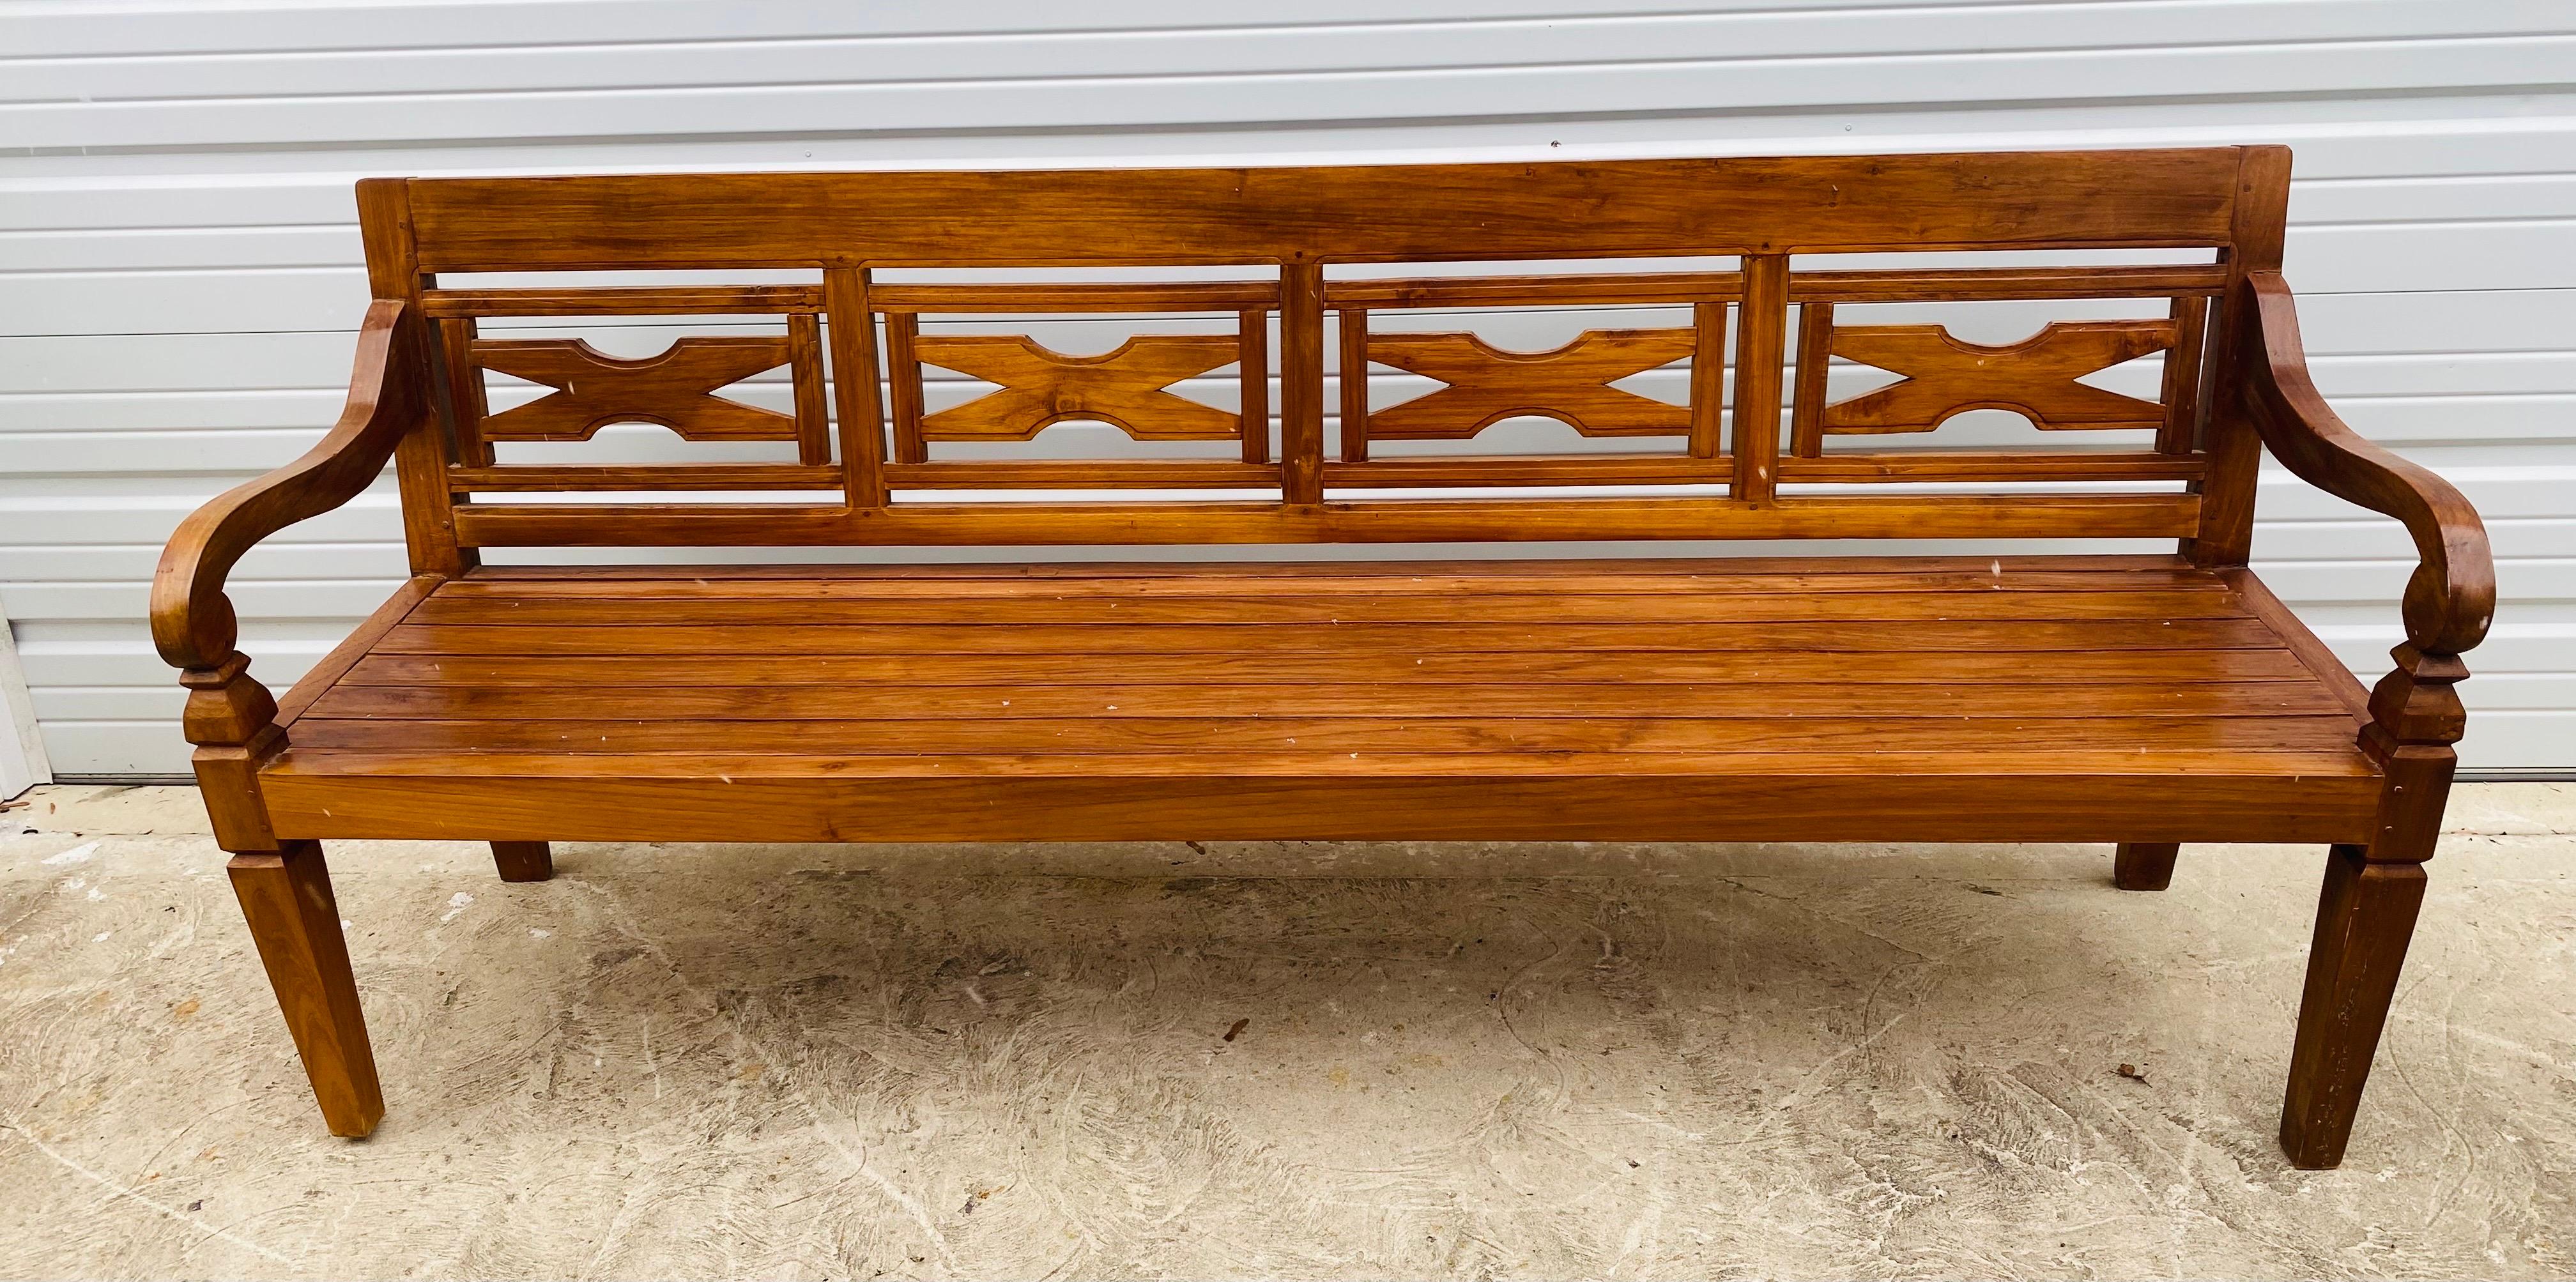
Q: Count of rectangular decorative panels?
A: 4